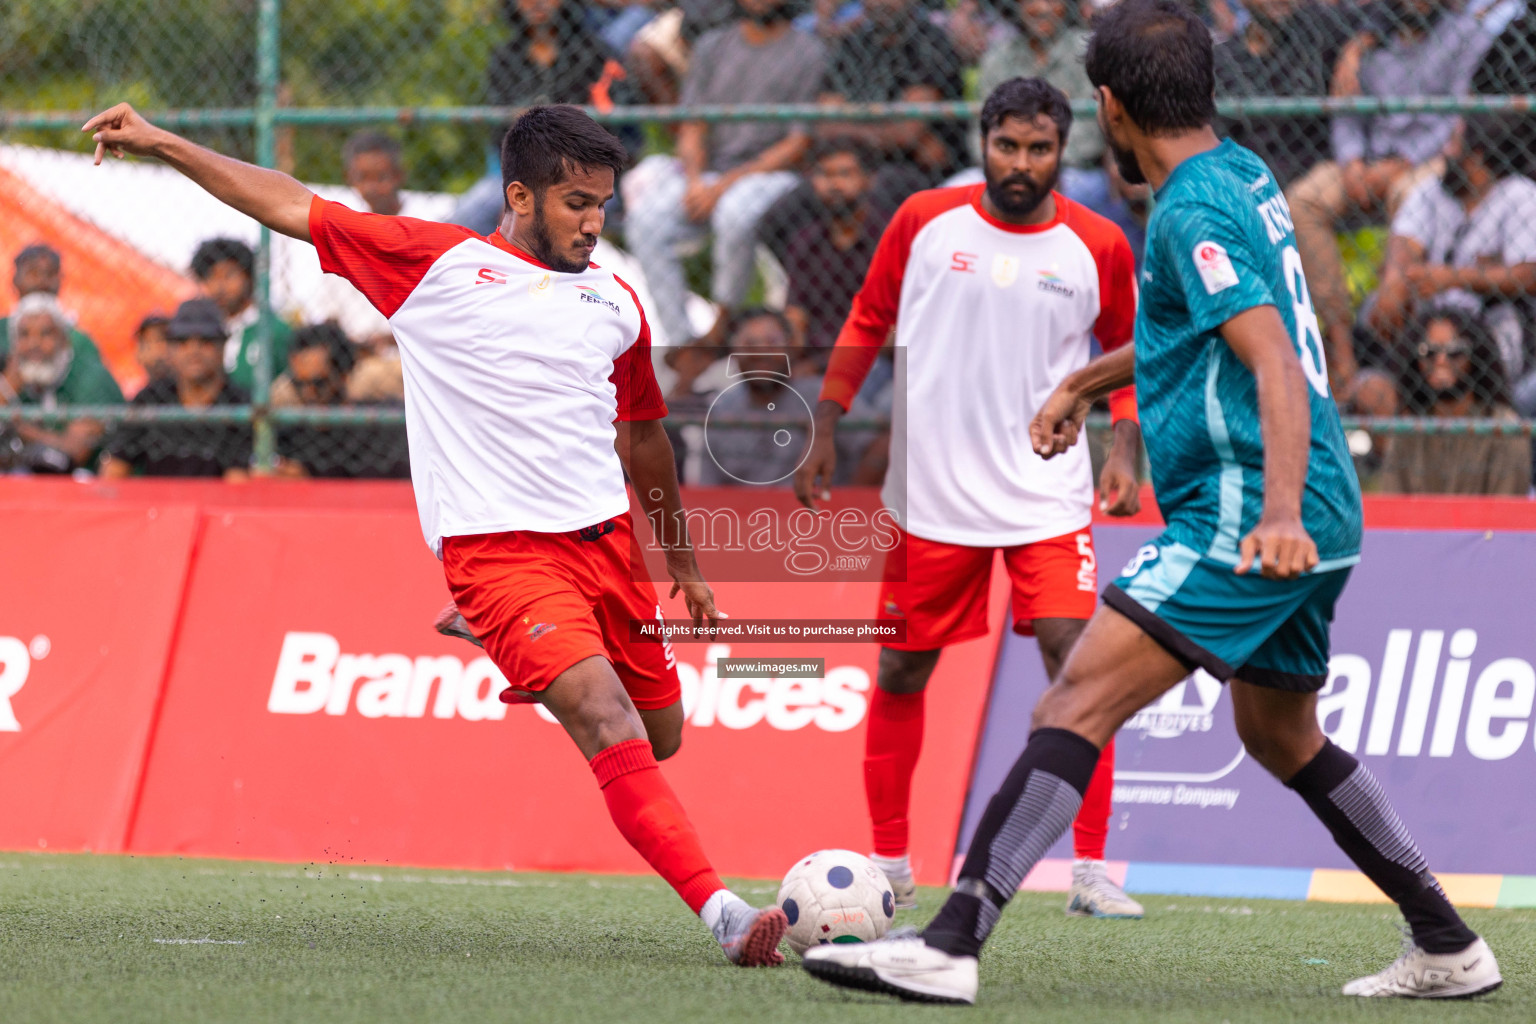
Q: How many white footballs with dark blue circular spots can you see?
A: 1